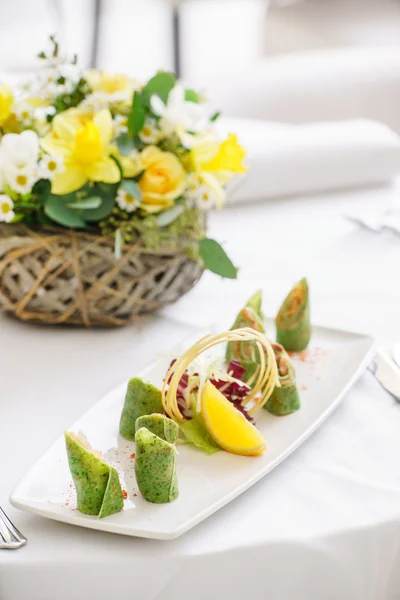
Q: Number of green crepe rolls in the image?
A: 8